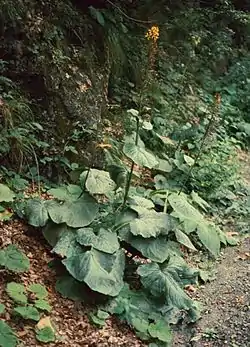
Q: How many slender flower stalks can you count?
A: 2